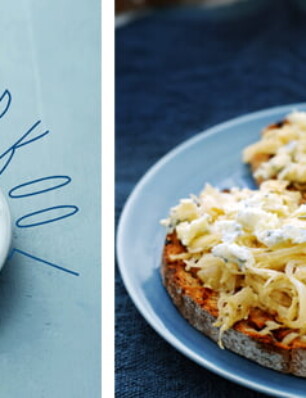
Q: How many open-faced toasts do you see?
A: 2